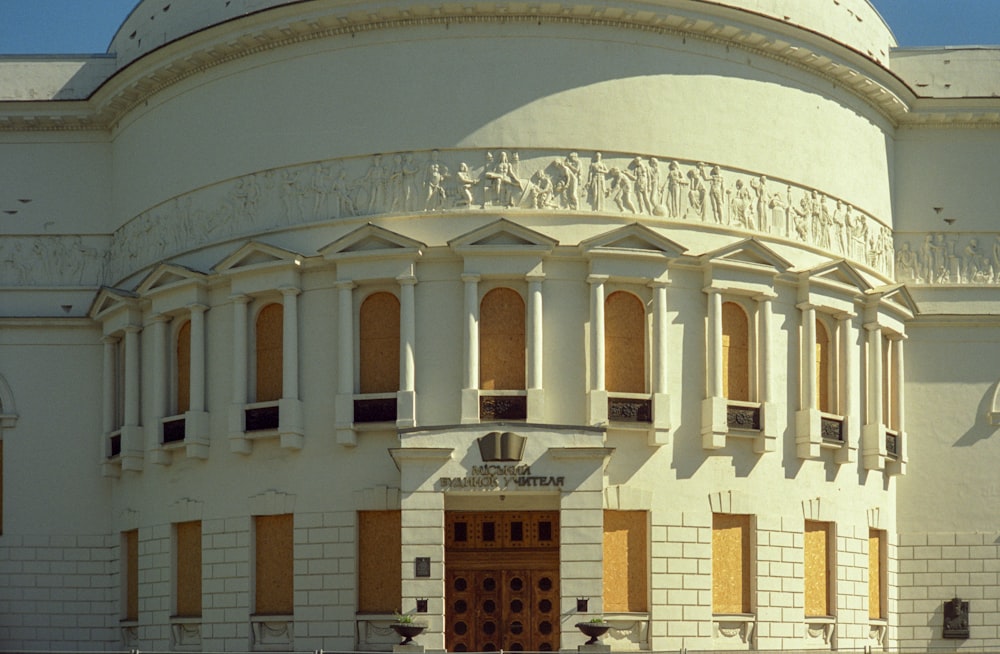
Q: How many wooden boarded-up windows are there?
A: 15